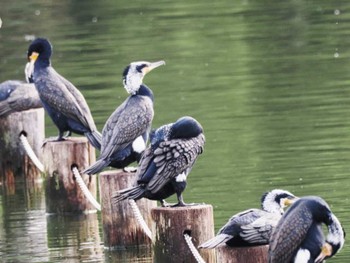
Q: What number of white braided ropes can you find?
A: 4